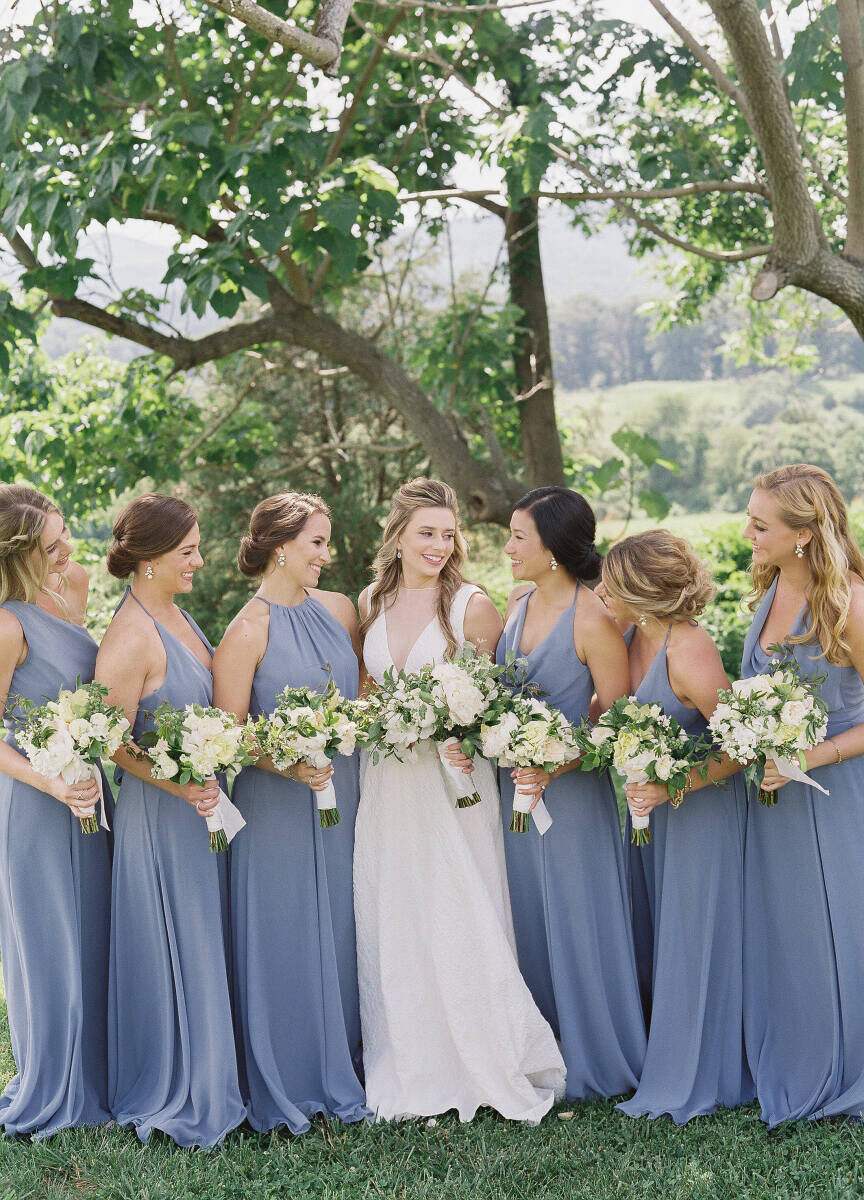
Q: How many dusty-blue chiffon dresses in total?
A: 6